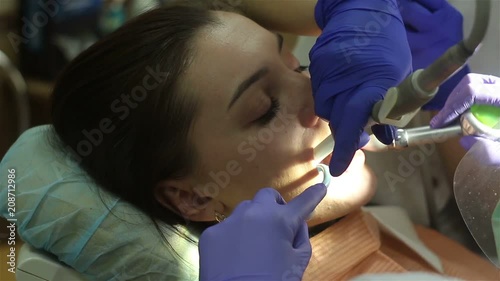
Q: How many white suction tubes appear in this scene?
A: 1